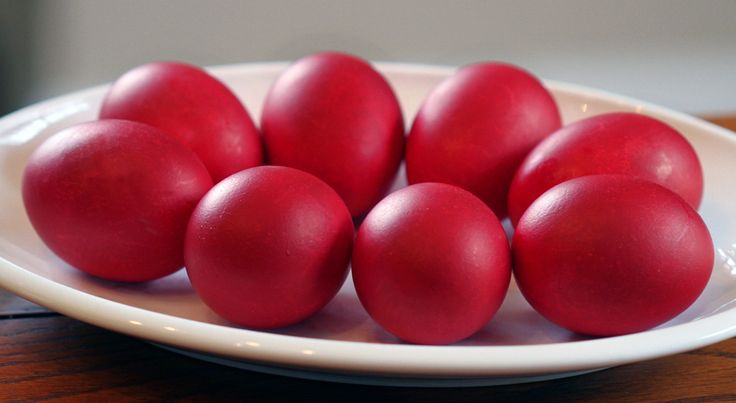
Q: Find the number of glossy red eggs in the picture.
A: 8